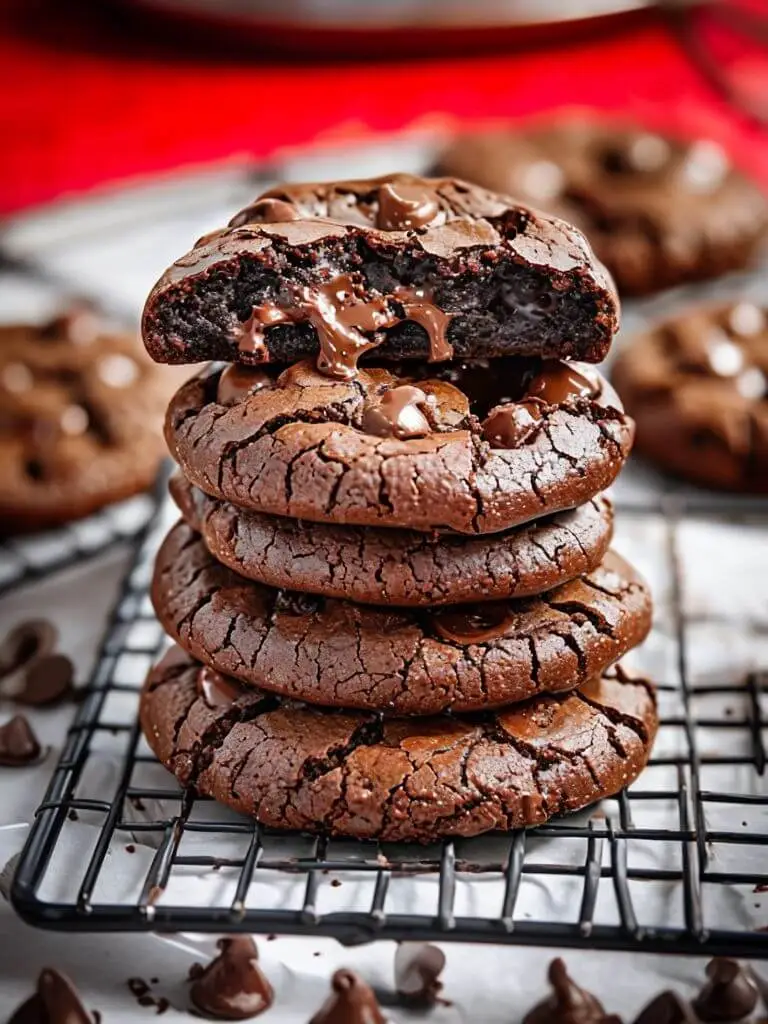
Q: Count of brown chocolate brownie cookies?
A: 8